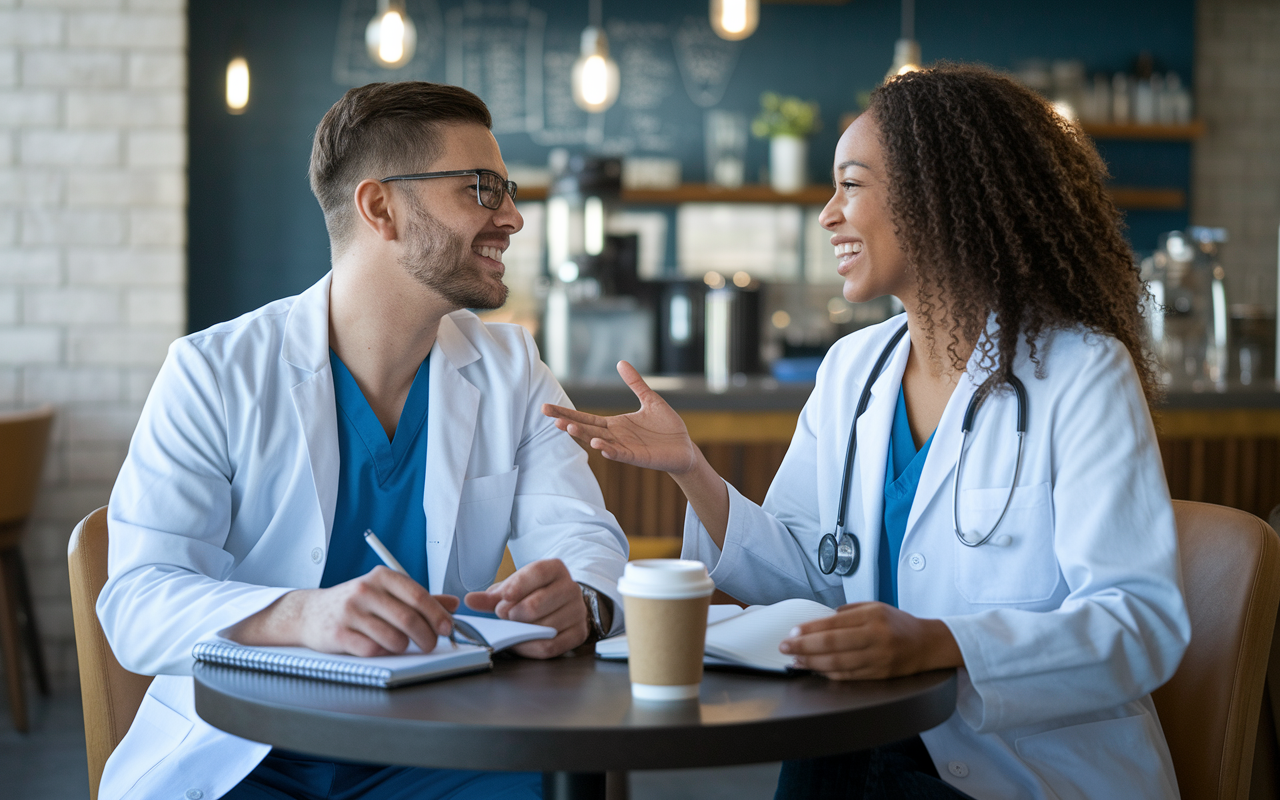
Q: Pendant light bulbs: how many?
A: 5